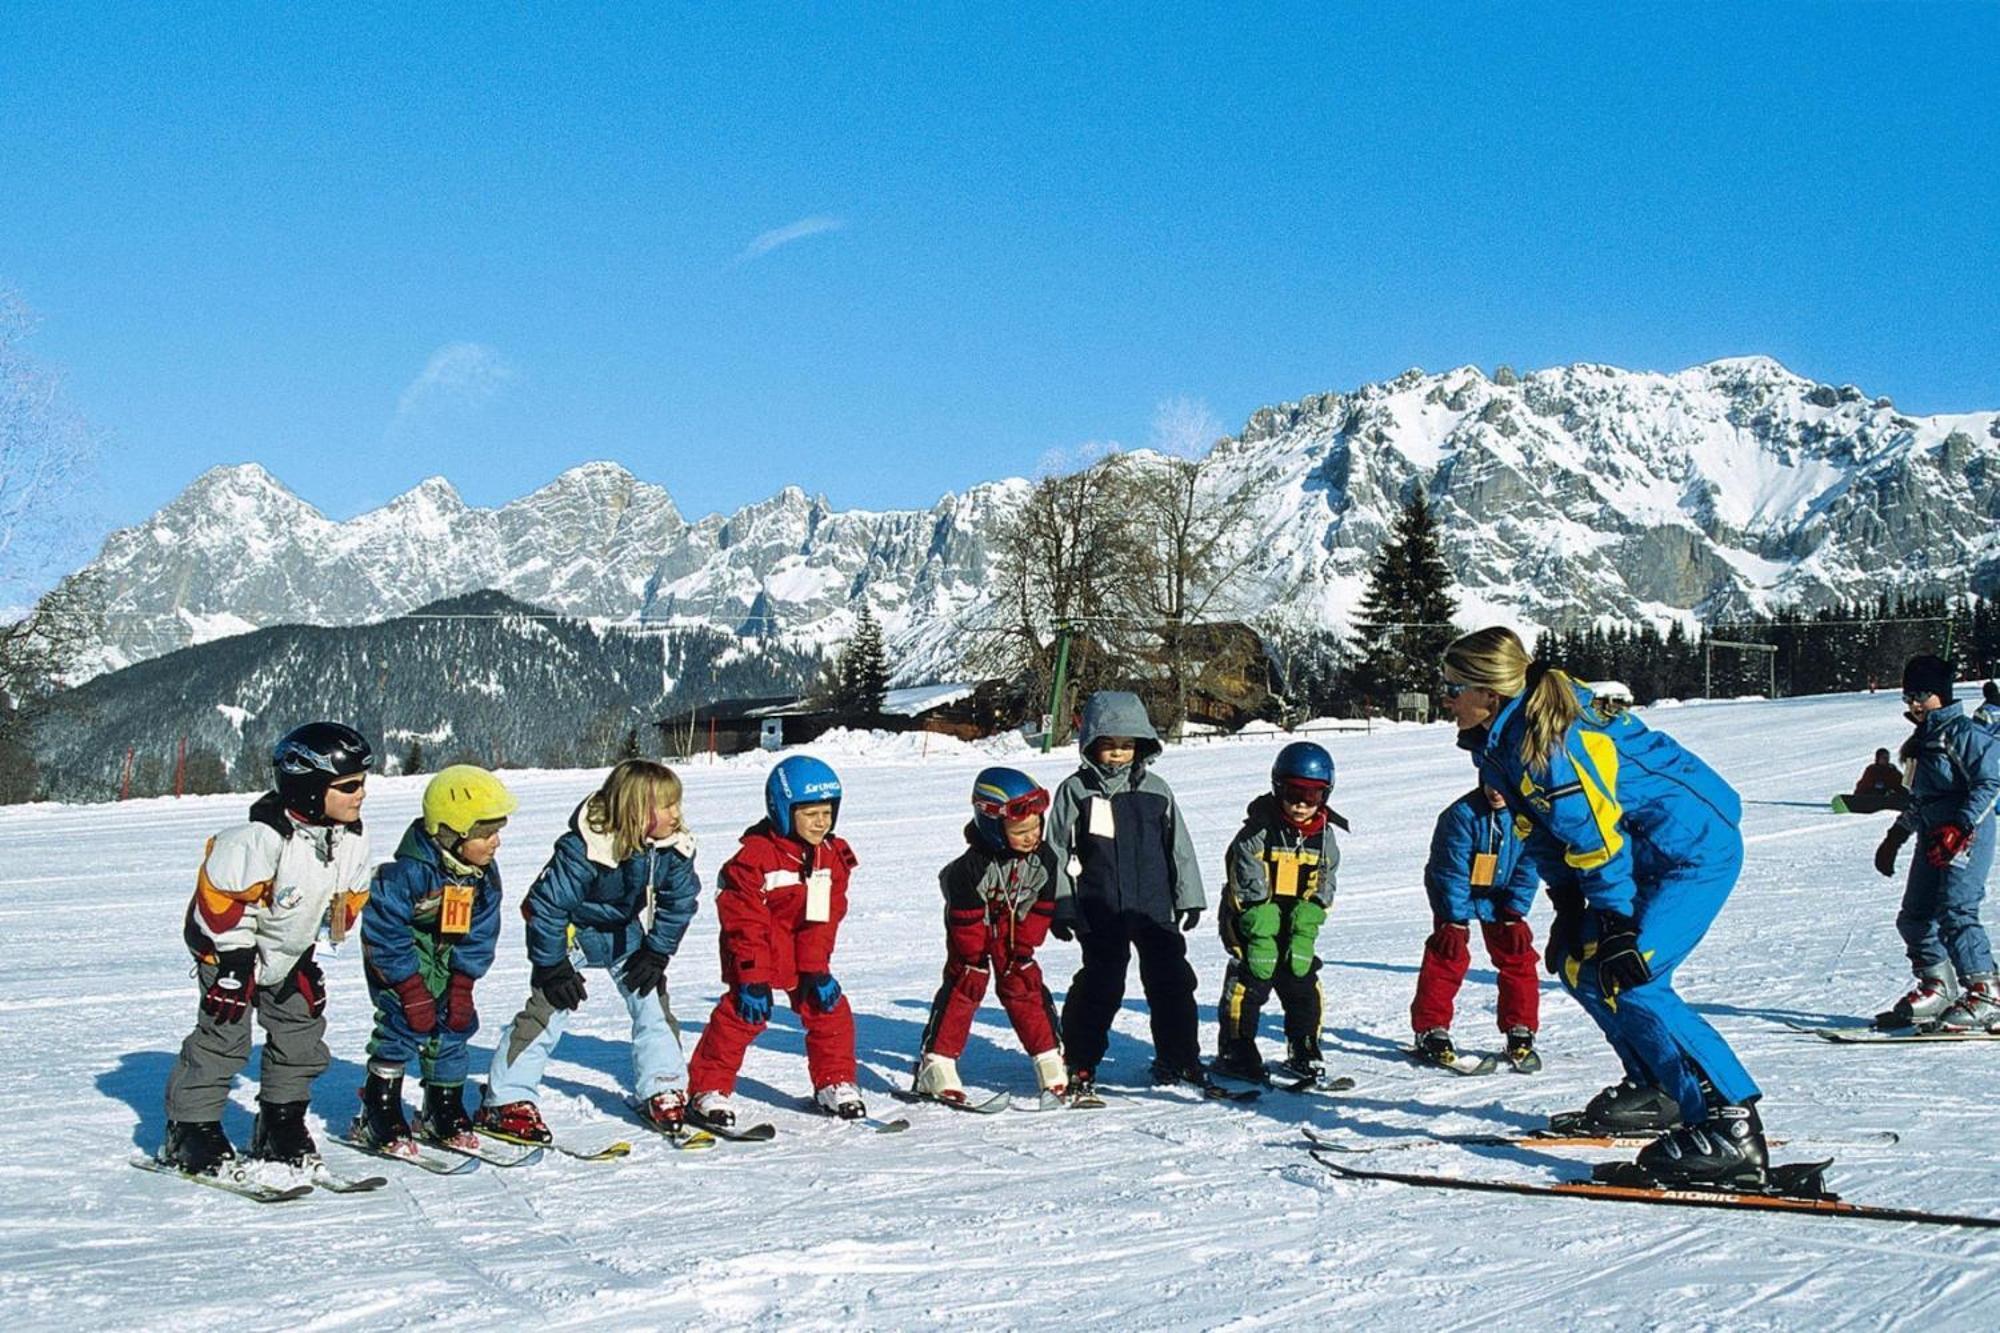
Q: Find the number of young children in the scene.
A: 8